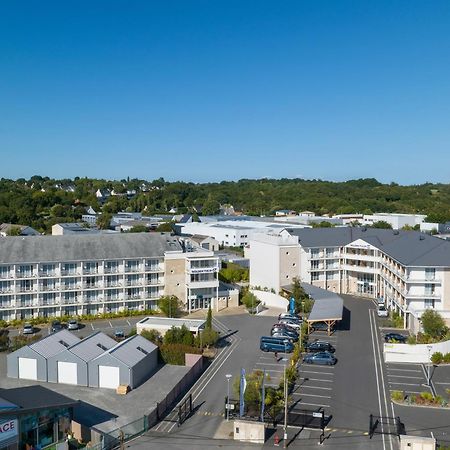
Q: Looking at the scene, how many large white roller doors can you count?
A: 3